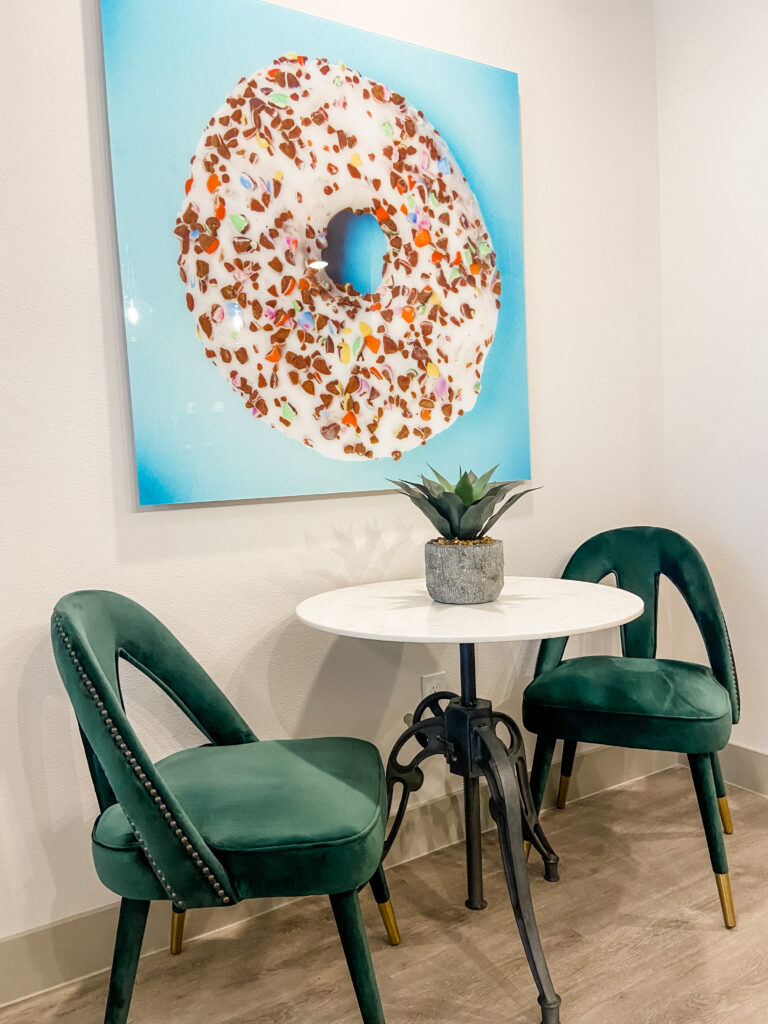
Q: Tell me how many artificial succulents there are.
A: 1